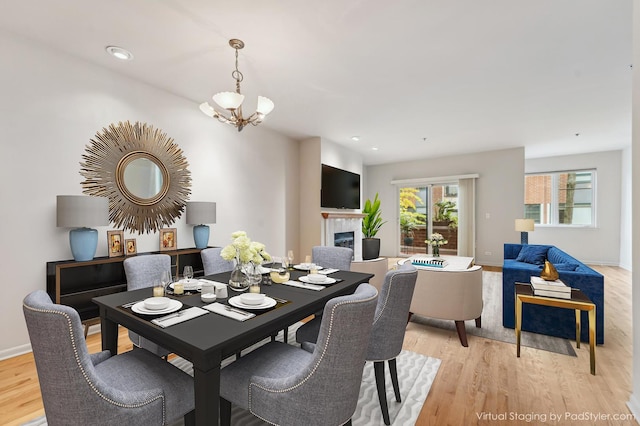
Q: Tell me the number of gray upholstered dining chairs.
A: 6